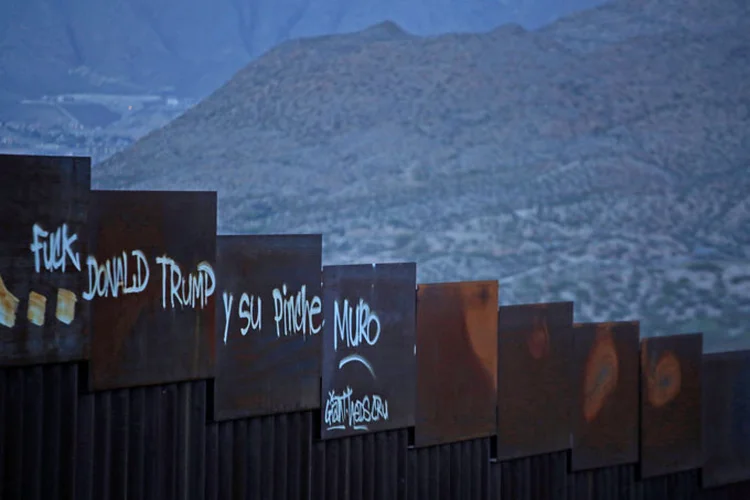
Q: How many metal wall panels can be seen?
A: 9